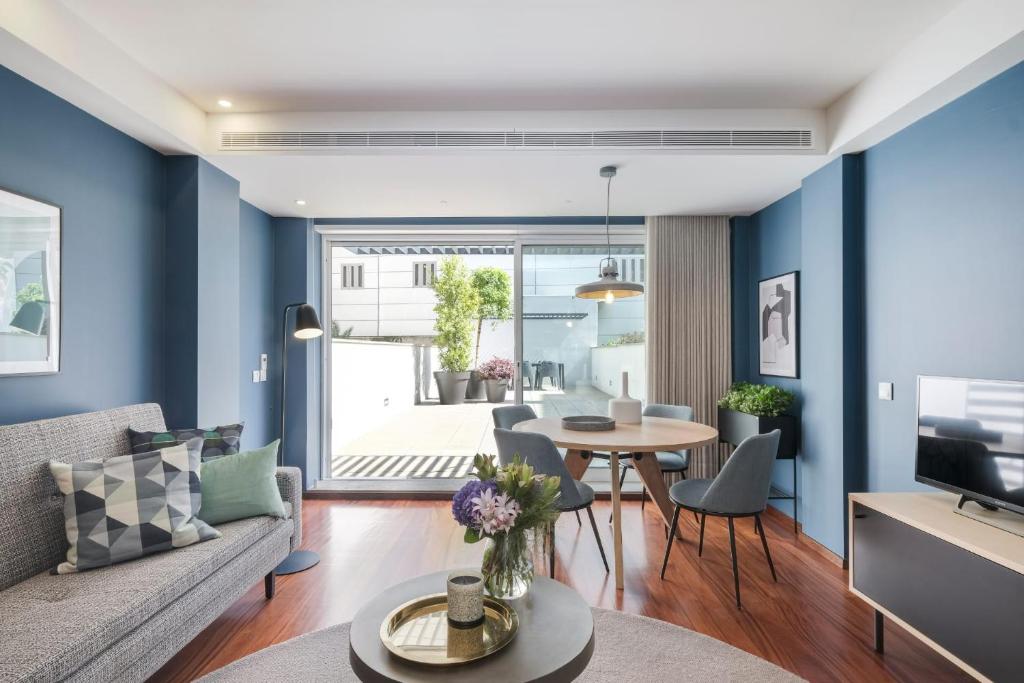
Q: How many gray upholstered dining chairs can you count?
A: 4